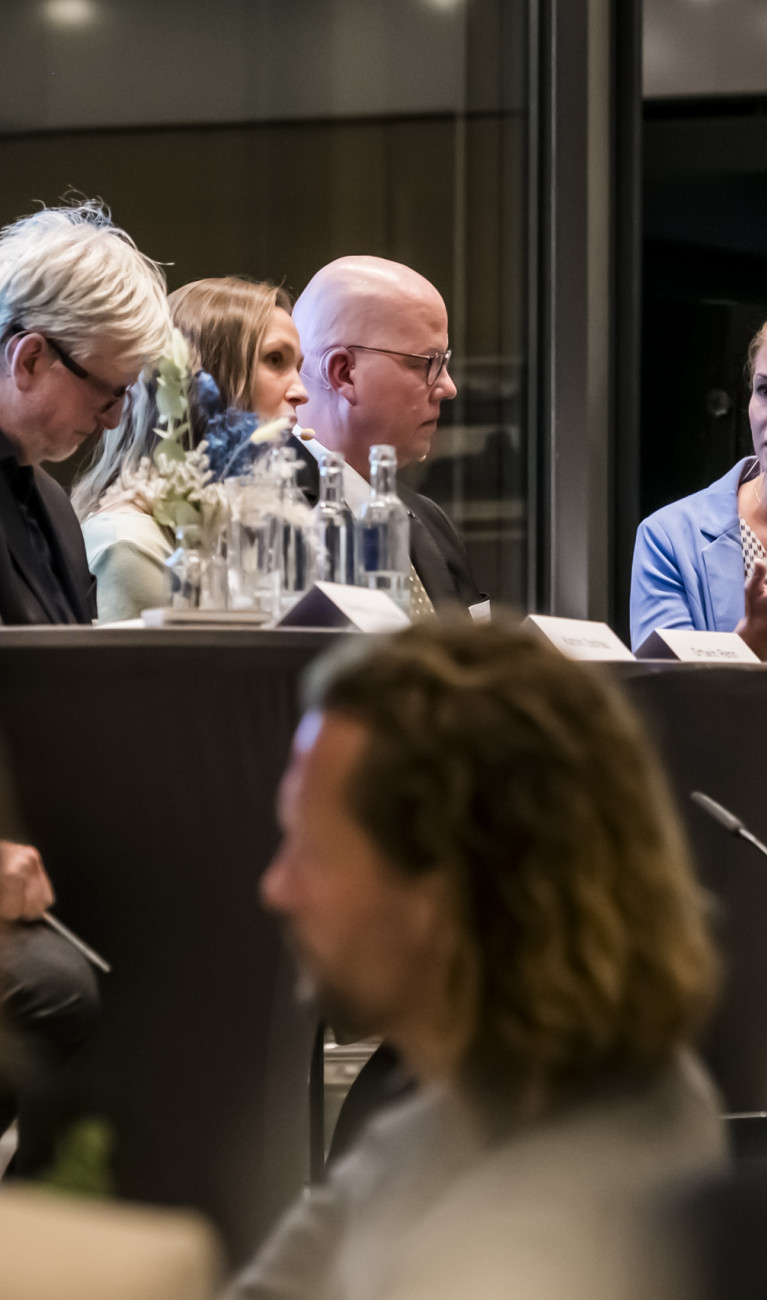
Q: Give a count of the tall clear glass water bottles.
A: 3